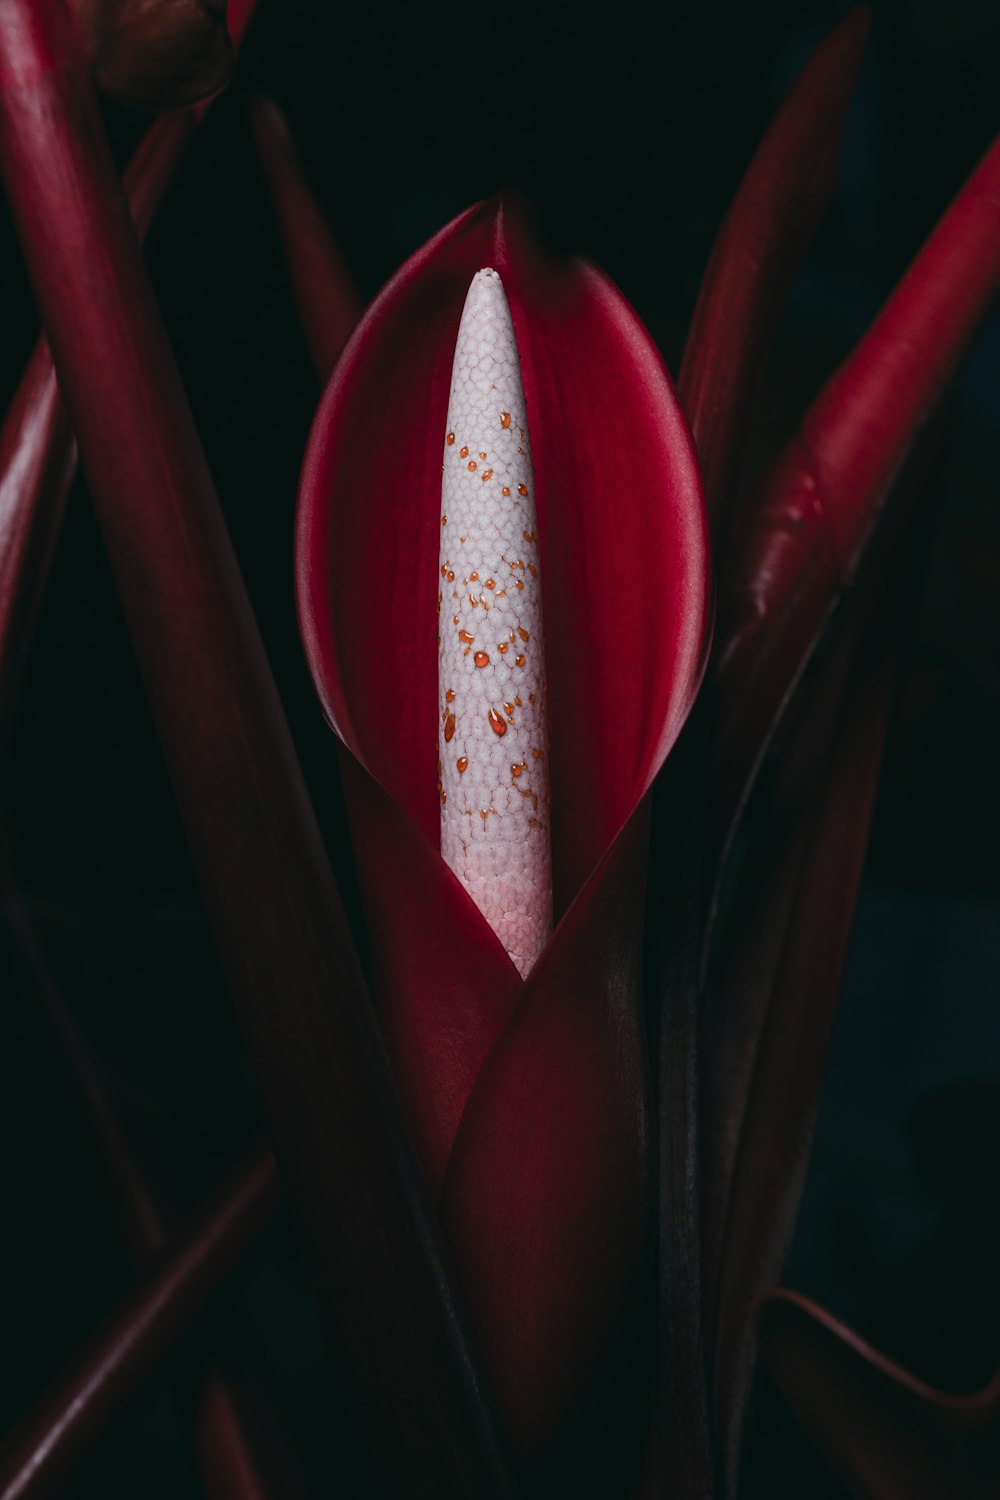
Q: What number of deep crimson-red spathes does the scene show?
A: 1